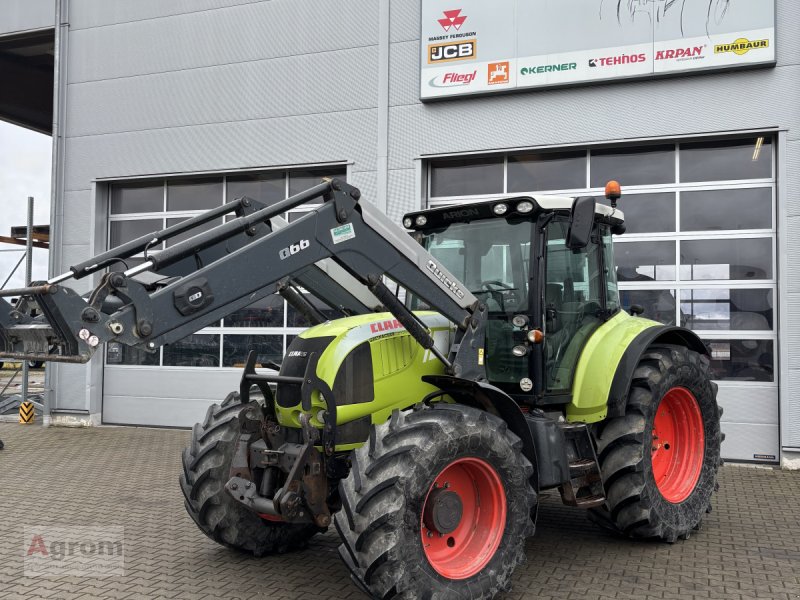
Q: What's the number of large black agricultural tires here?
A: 3